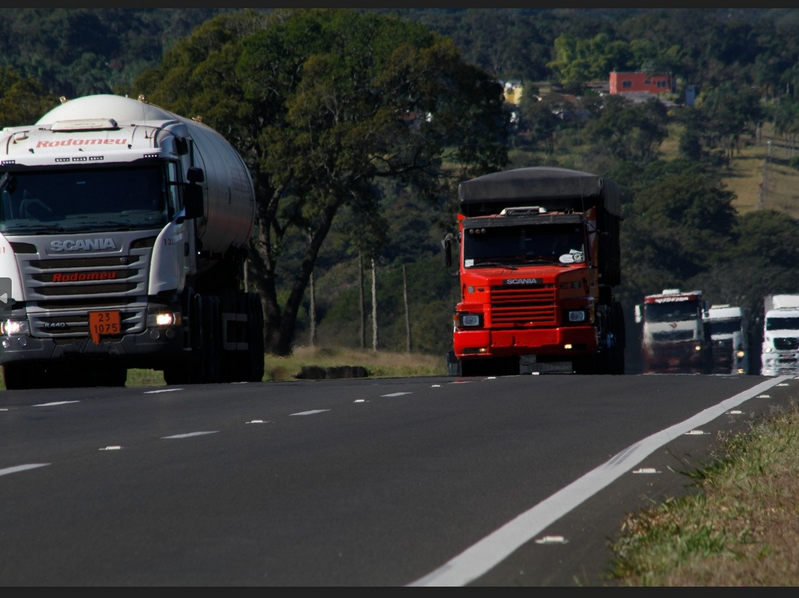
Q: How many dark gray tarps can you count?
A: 1